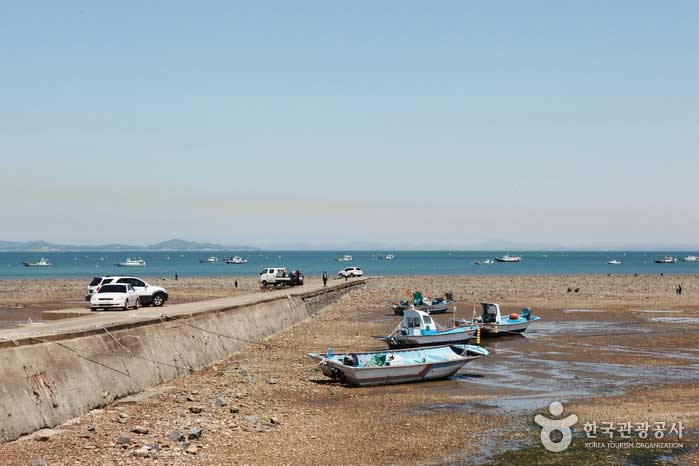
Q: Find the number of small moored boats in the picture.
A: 4